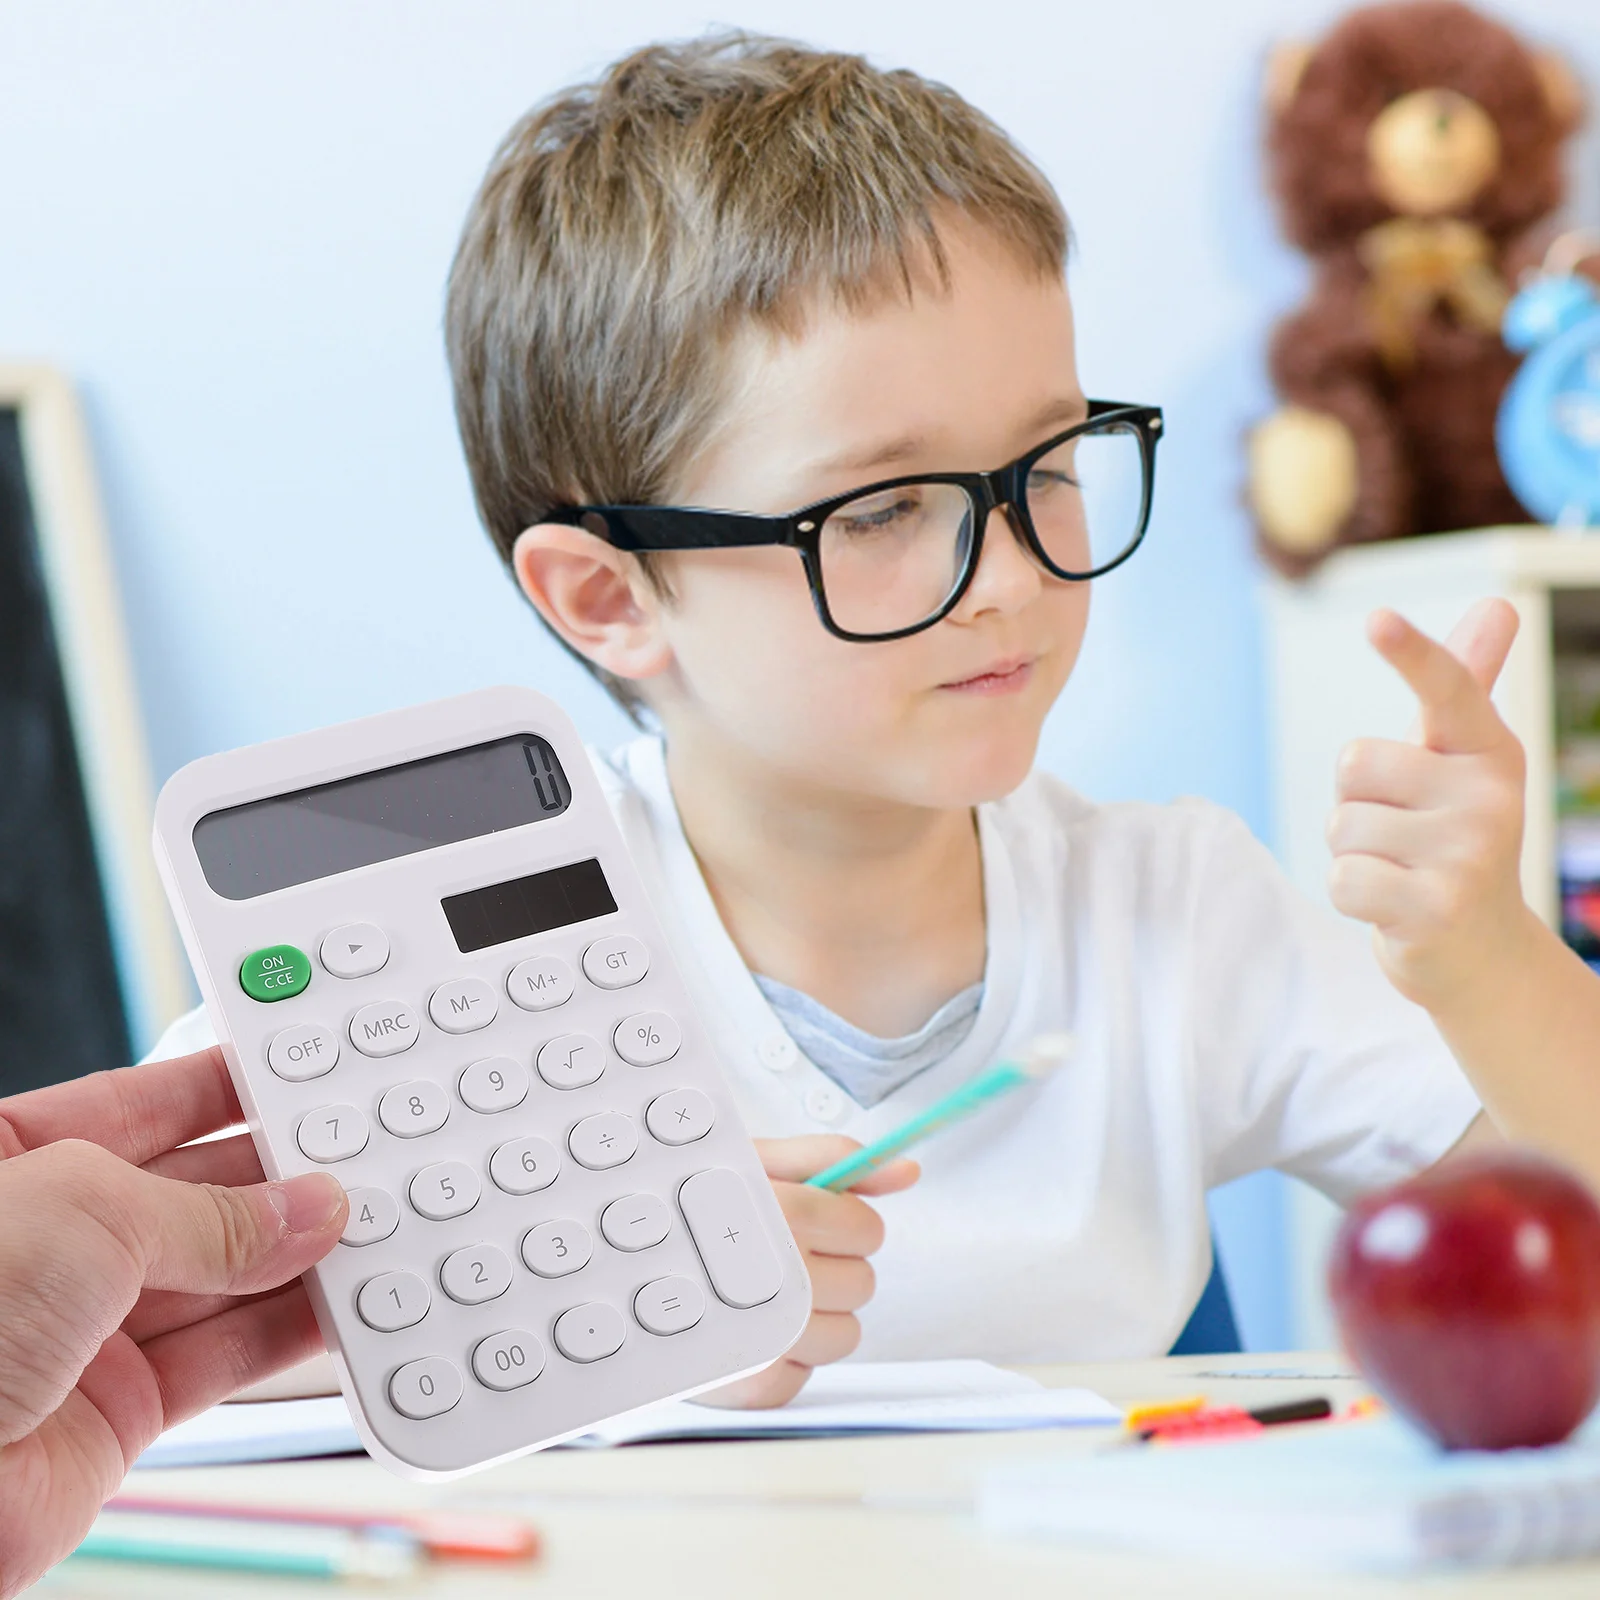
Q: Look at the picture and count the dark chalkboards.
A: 1